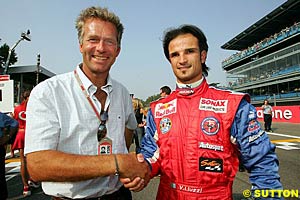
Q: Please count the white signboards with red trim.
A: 1